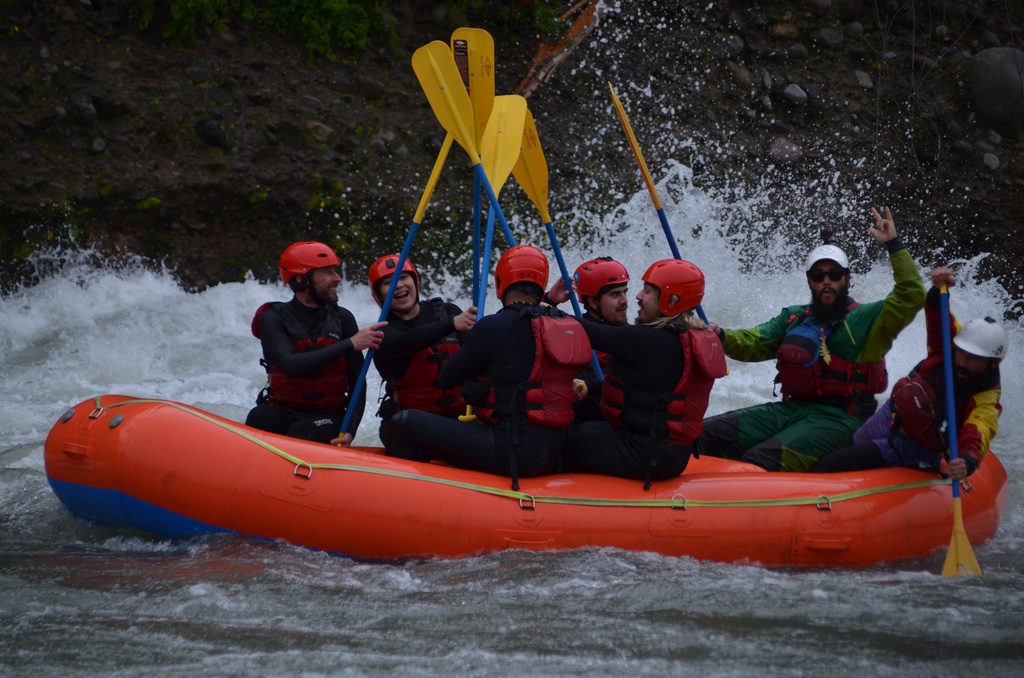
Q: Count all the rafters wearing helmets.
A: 7